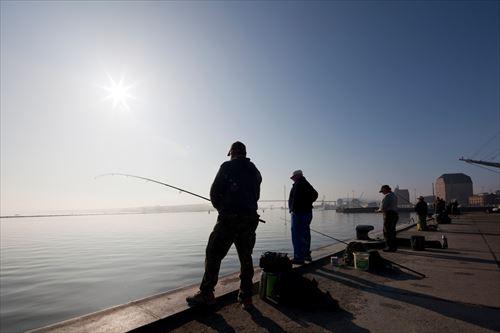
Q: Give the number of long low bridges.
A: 1